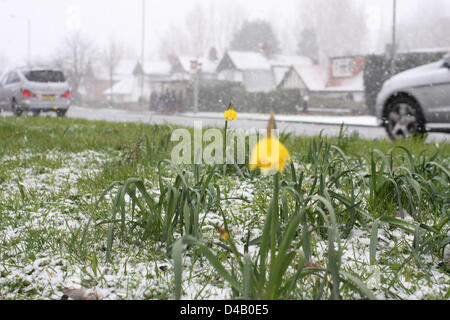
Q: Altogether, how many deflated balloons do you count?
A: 0